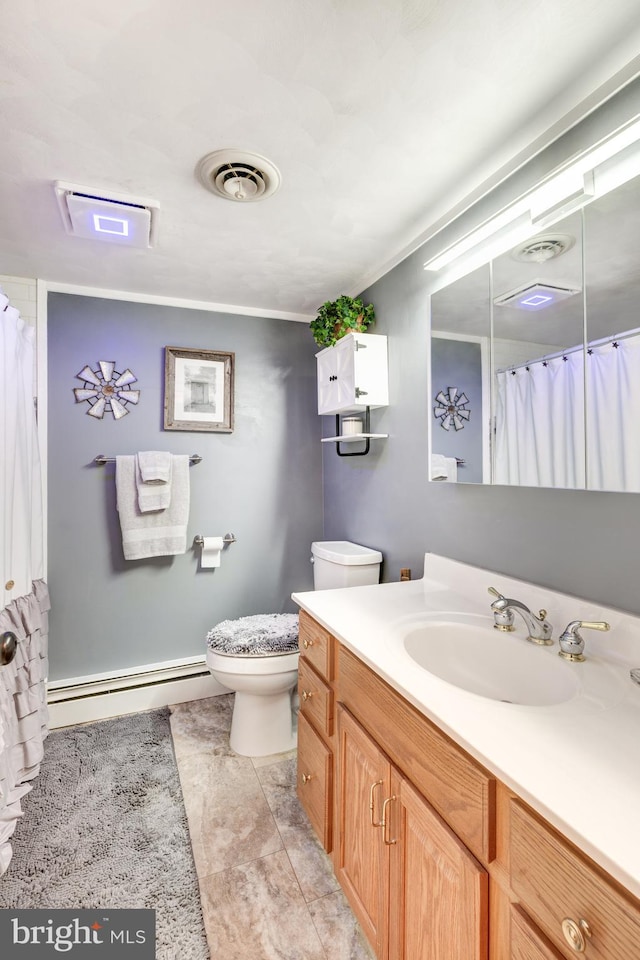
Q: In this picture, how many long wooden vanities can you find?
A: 1